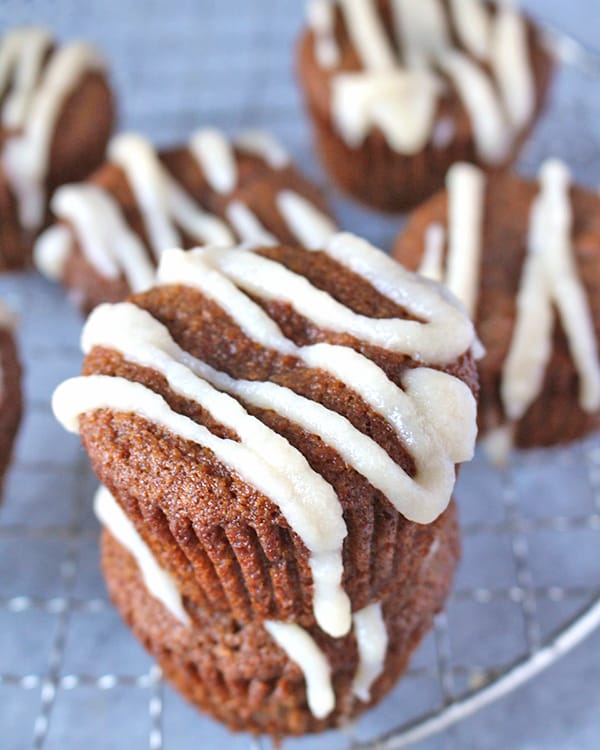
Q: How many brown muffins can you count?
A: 7